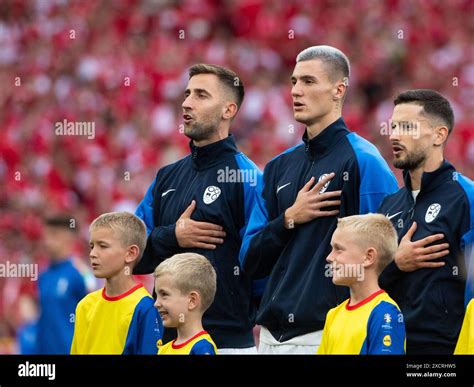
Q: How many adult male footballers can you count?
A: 3